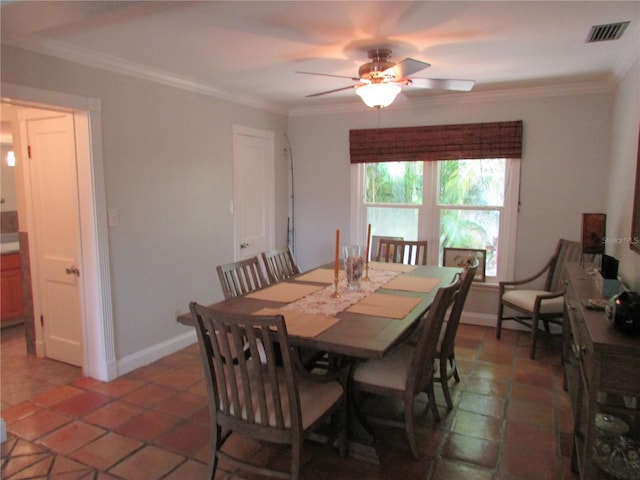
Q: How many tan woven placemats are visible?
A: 6